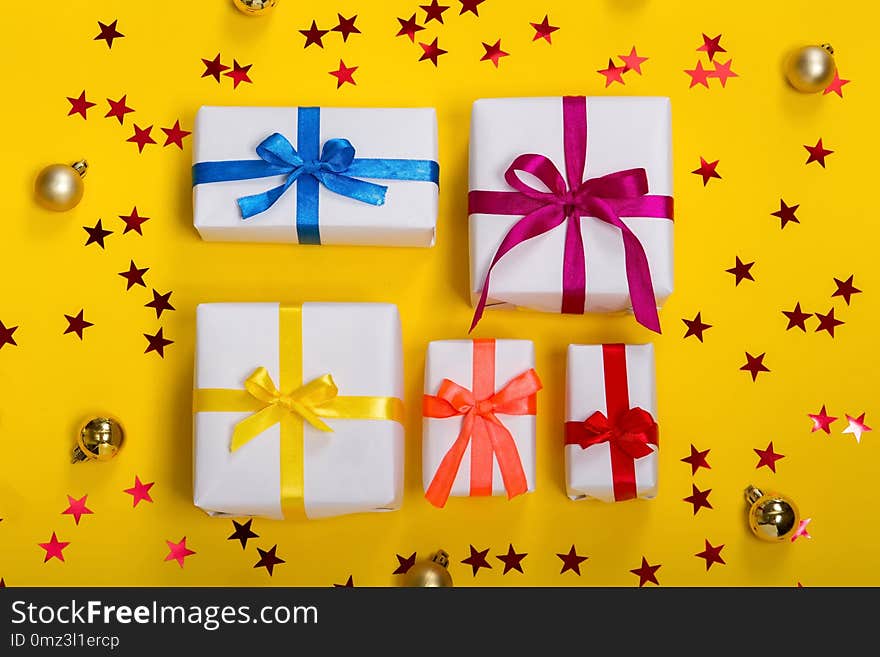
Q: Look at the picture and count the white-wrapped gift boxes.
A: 5